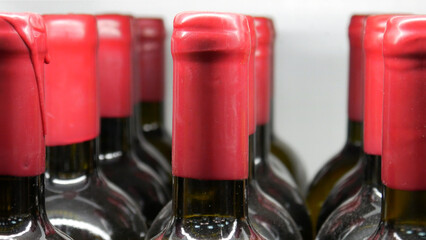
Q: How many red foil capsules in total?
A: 10